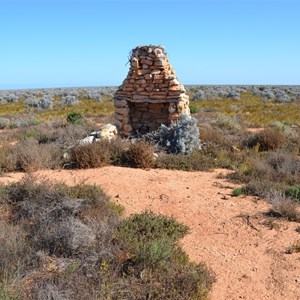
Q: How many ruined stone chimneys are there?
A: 1